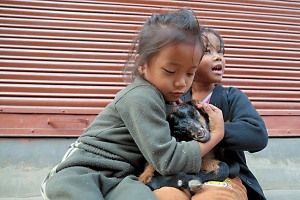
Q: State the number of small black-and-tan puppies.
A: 1